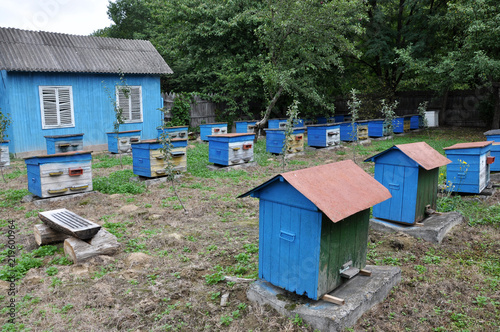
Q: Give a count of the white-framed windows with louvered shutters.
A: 2